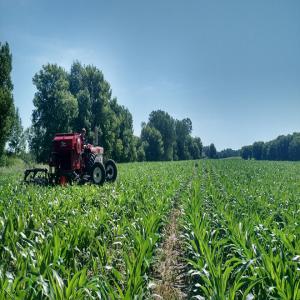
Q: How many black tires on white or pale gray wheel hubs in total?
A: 2